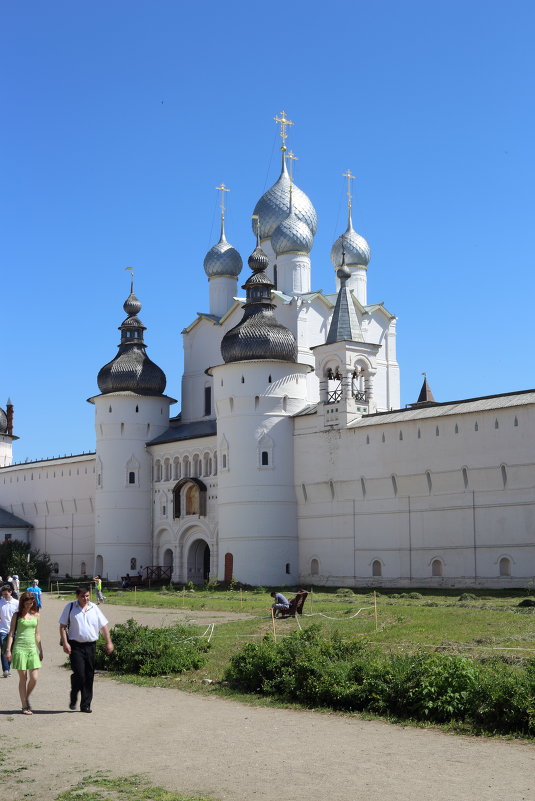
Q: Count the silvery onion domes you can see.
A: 4